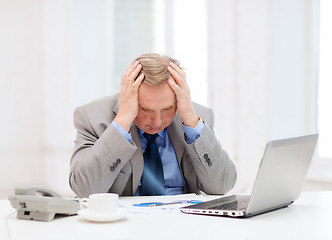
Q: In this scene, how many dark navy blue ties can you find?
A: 1